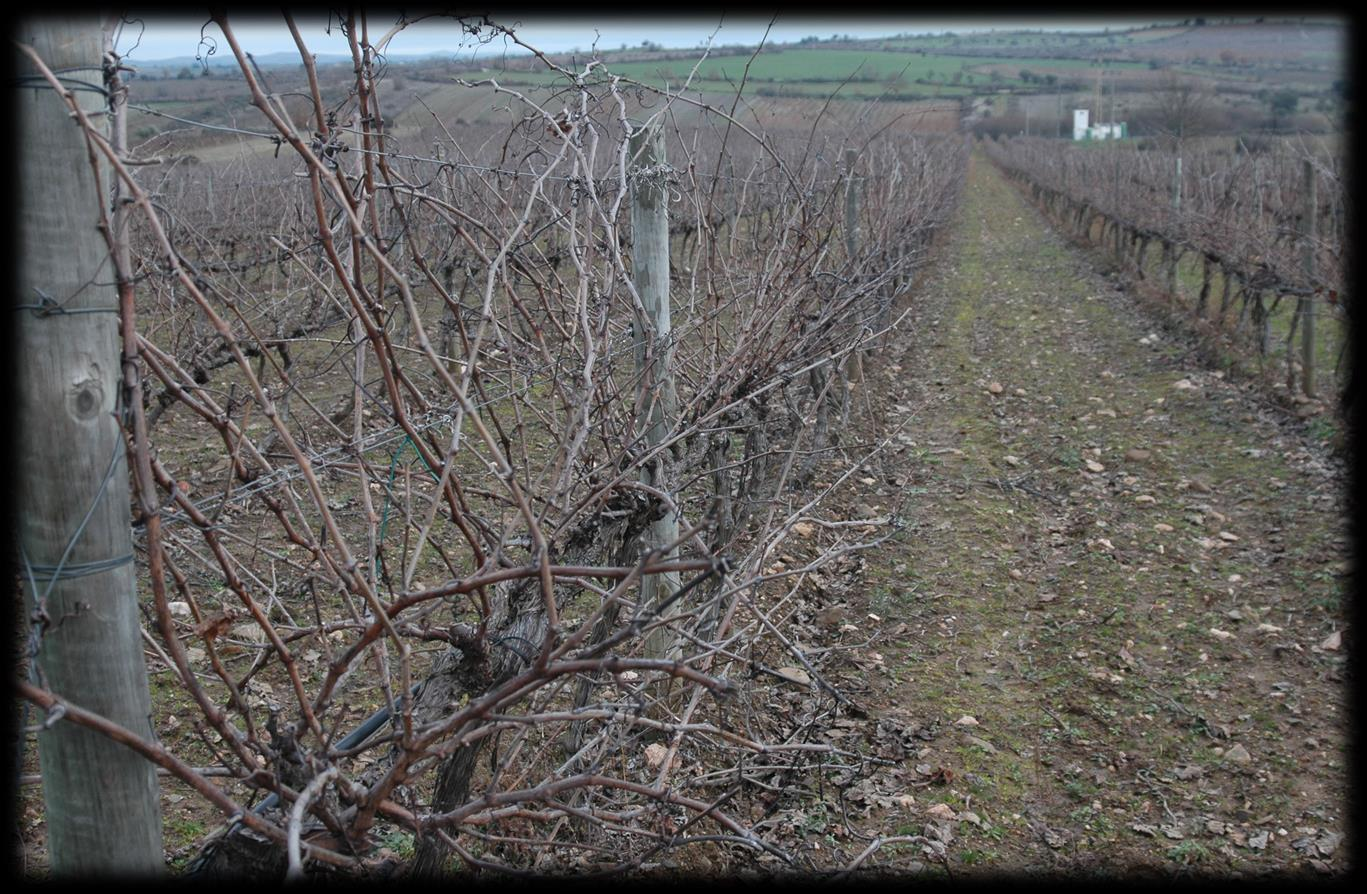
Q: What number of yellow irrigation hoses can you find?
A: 0